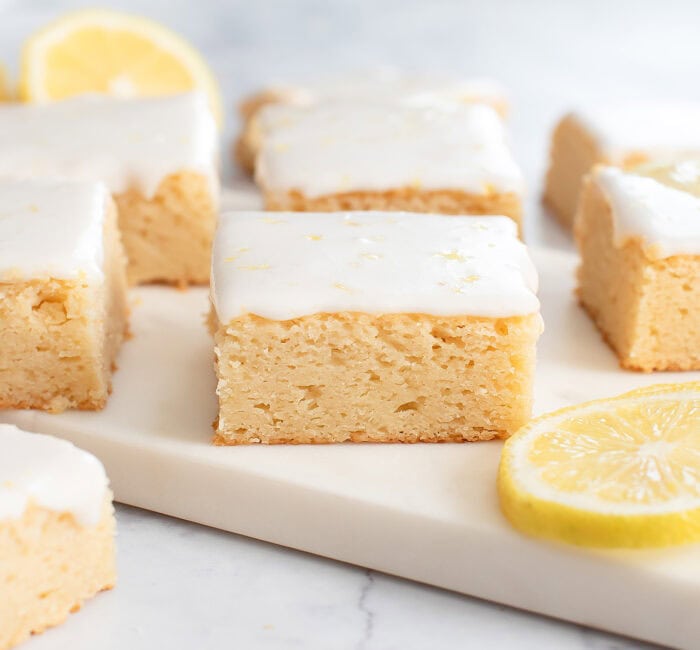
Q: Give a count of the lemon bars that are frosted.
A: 8